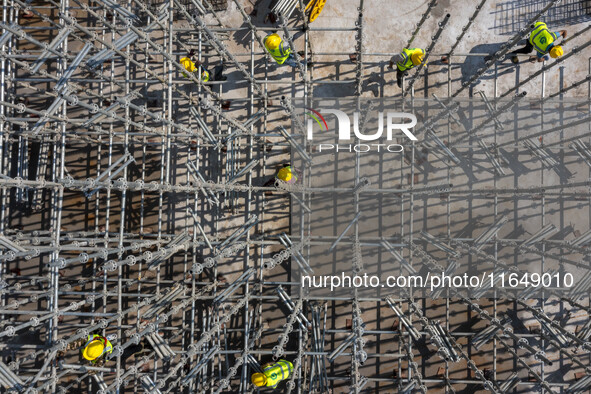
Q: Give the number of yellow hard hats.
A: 7